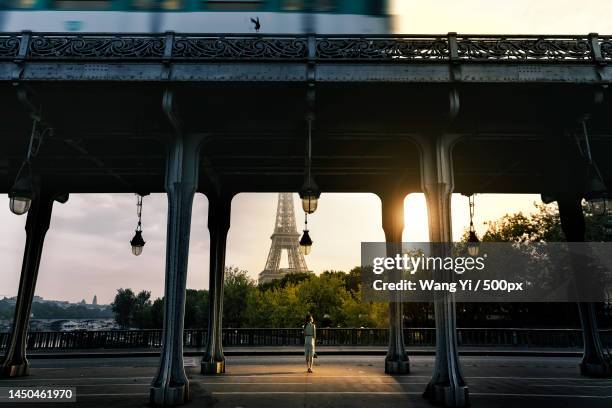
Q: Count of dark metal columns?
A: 6